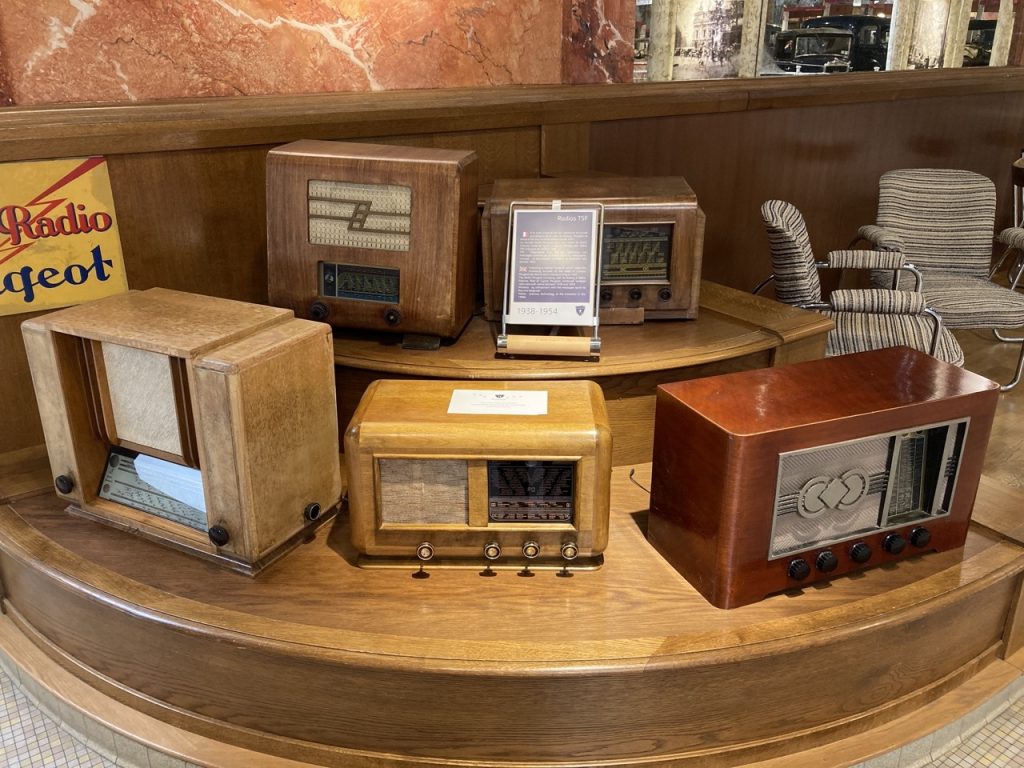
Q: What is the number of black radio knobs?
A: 13